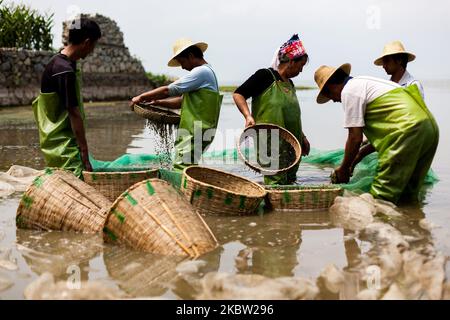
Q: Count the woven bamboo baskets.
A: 7